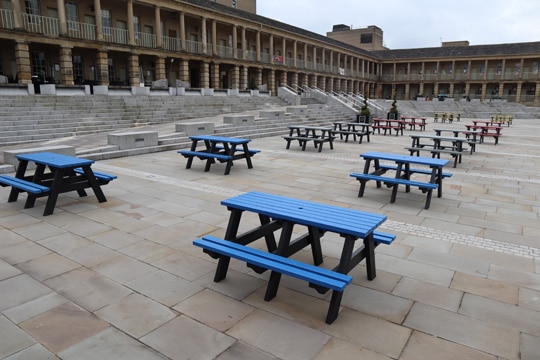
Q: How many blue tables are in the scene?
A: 4